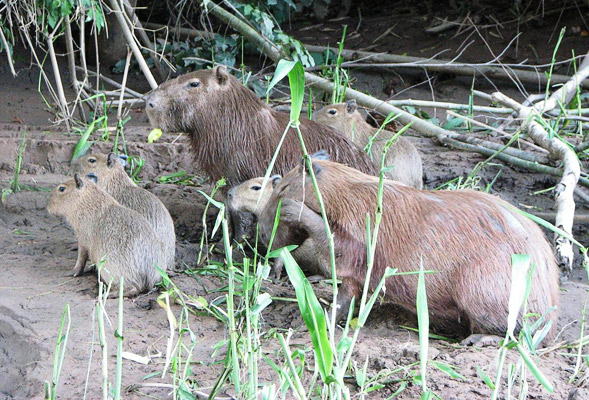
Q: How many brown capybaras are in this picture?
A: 6